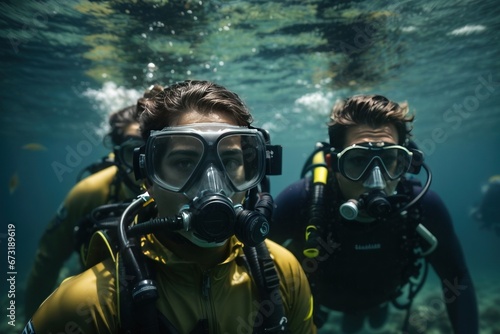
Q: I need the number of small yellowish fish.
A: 2